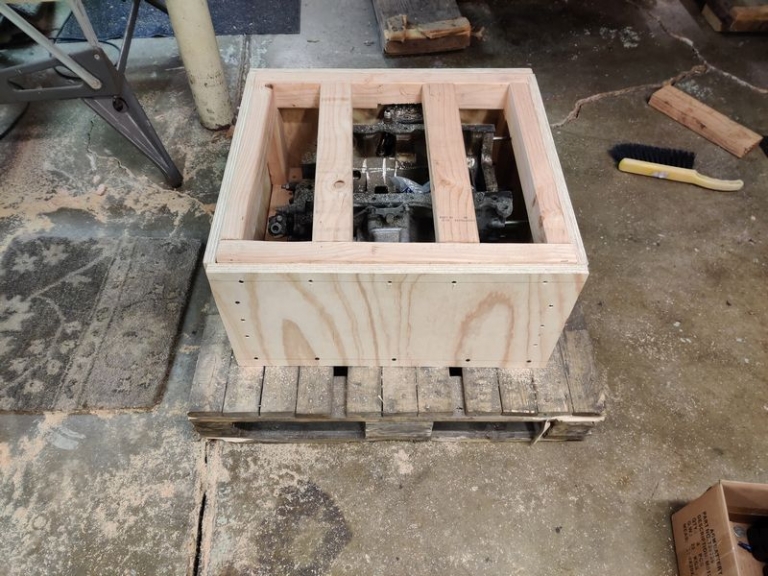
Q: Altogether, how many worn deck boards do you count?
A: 11